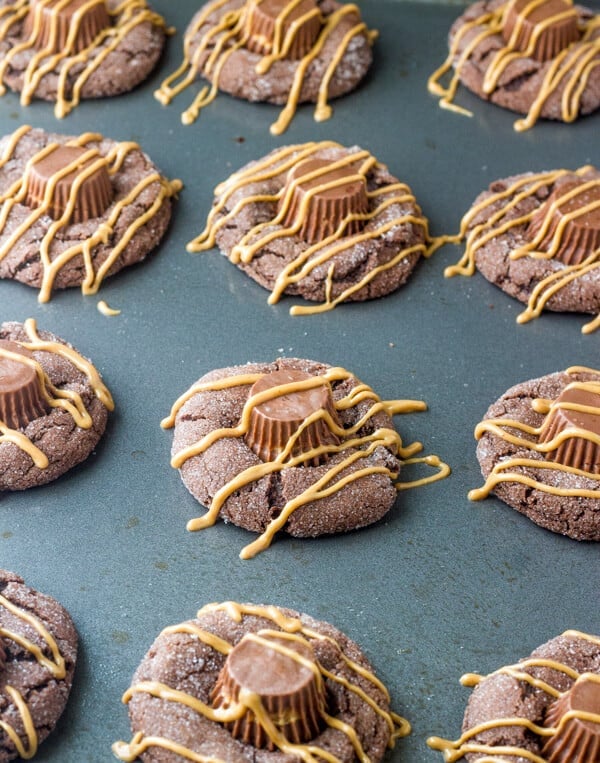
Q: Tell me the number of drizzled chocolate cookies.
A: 12